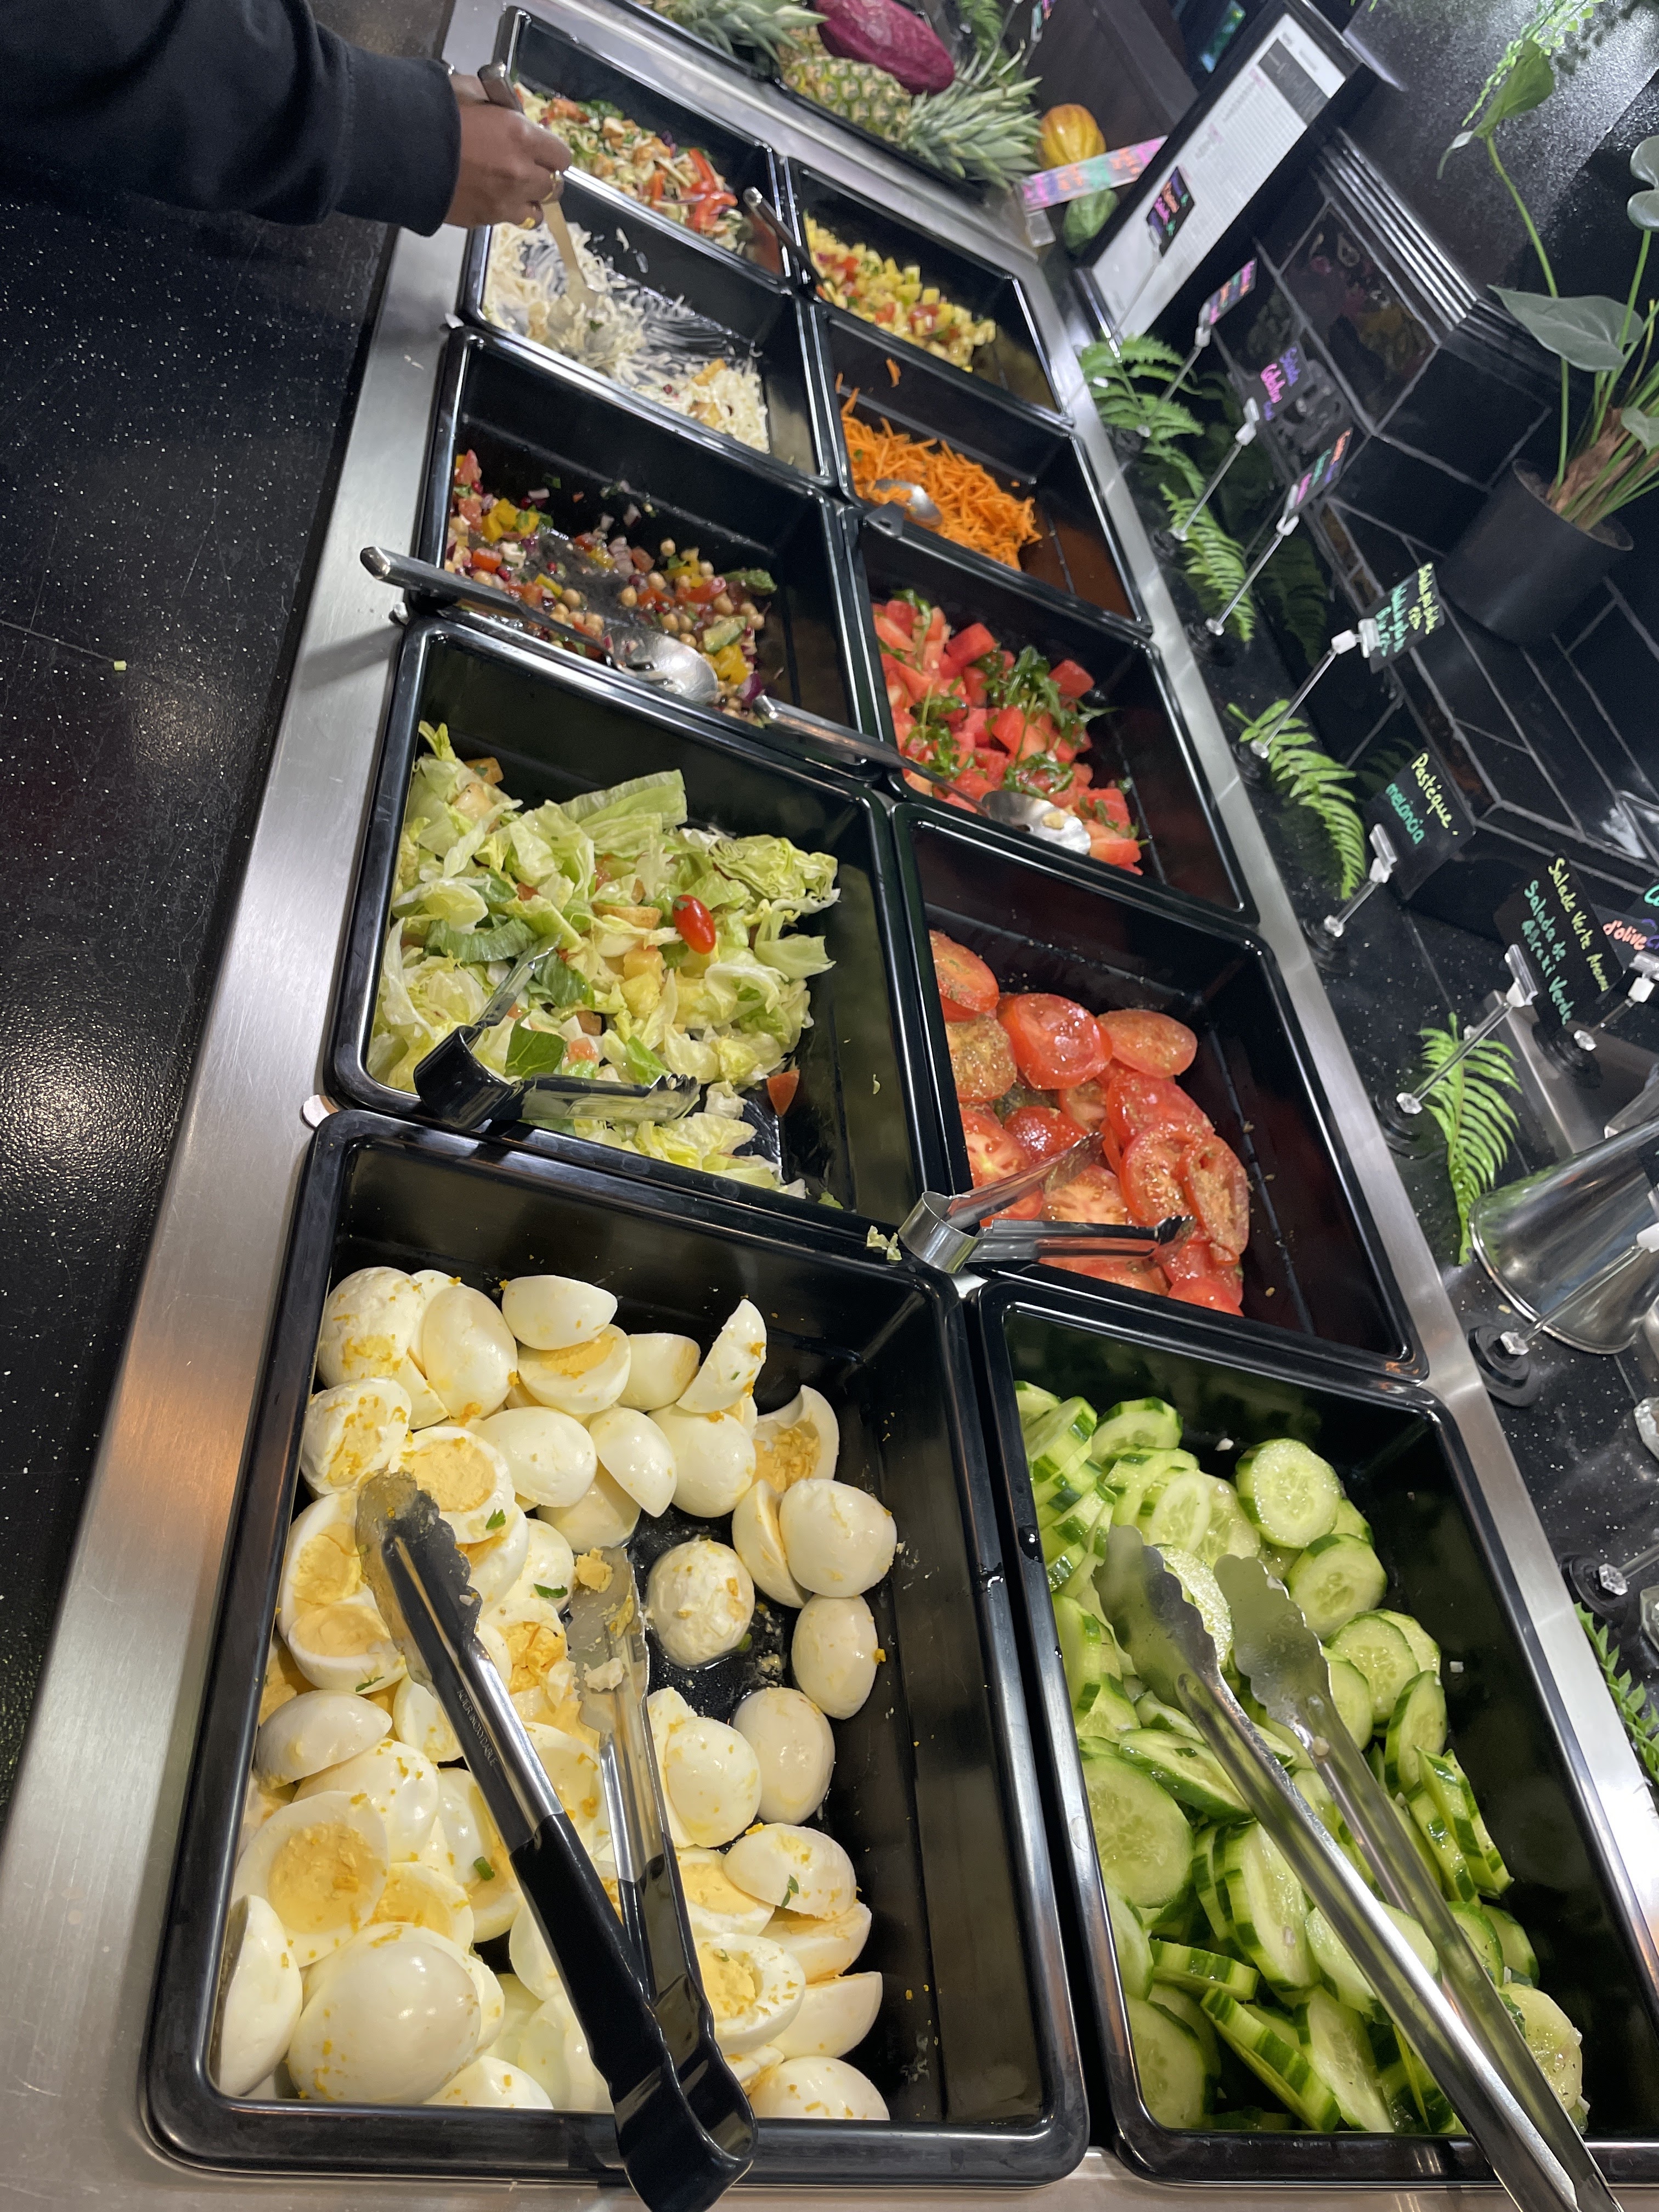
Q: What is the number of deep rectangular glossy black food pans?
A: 10